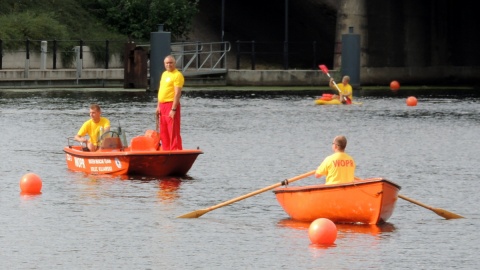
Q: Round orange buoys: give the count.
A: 4